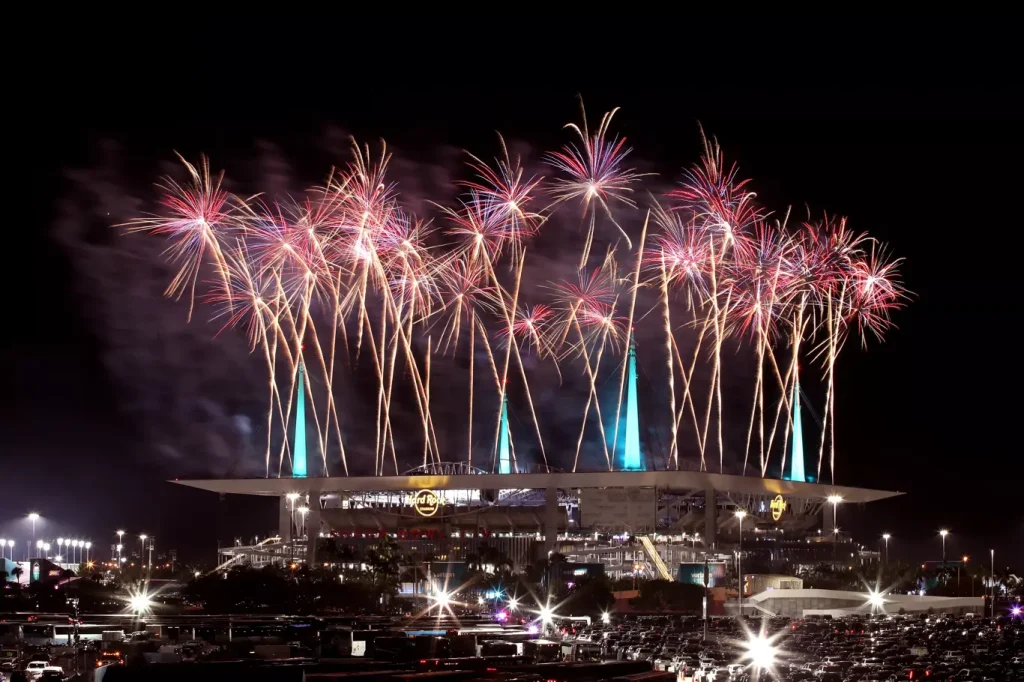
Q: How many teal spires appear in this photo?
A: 4